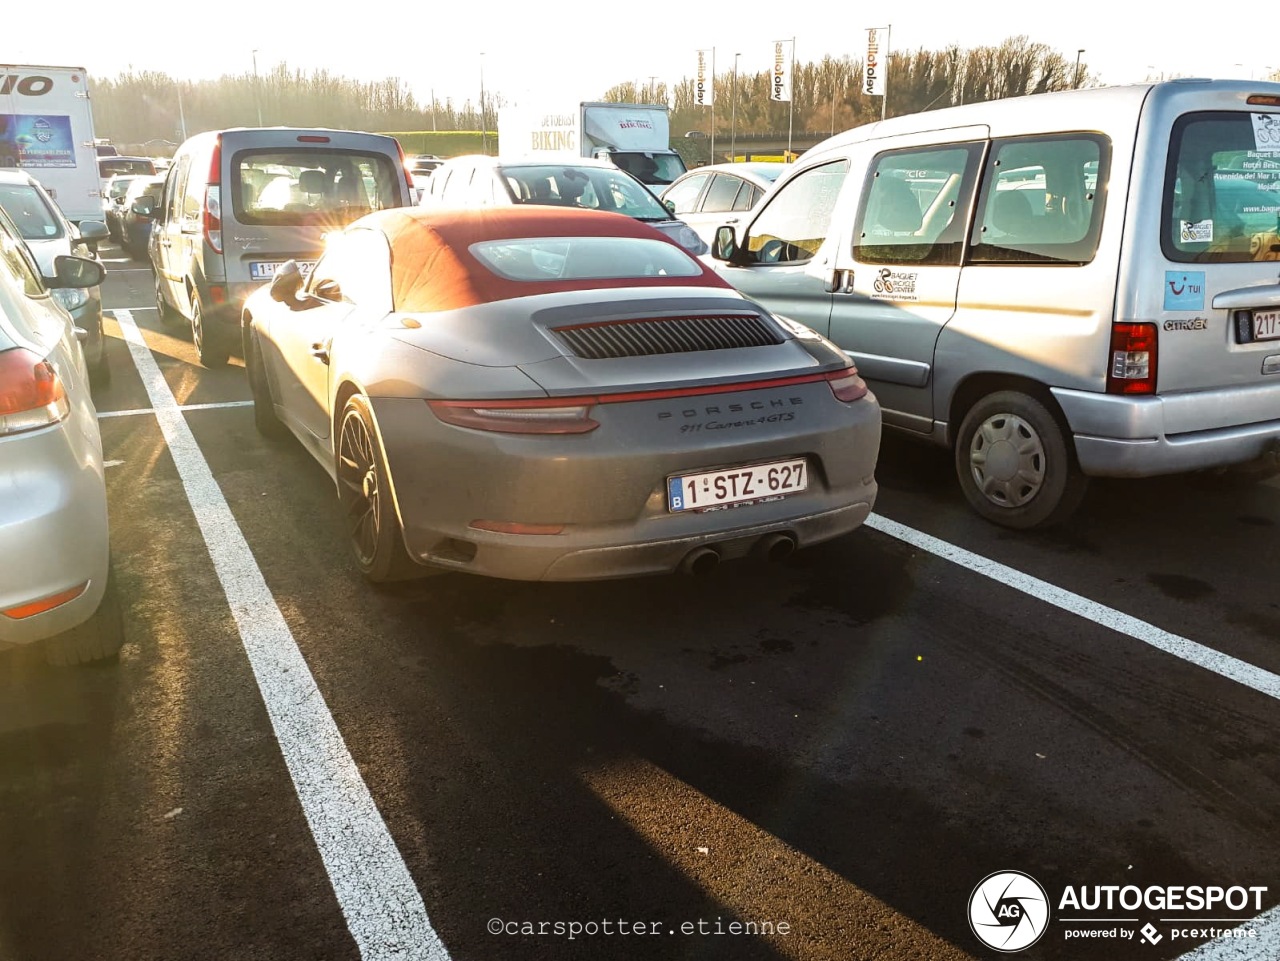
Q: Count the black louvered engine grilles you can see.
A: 1